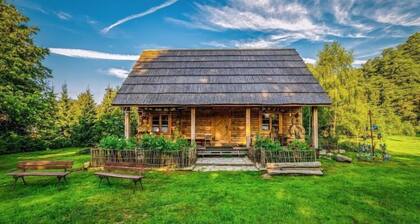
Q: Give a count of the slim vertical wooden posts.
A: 4